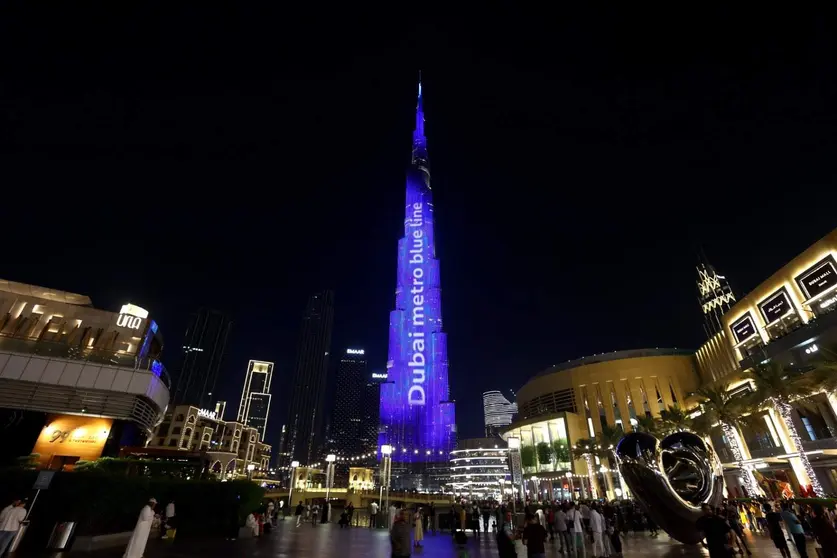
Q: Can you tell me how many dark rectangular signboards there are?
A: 3